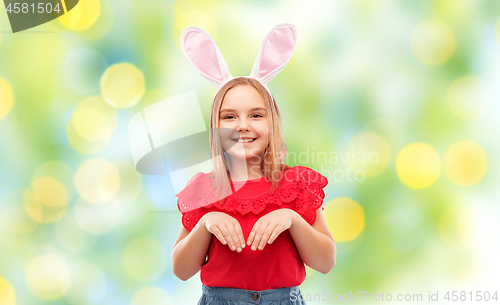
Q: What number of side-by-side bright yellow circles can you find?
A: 2